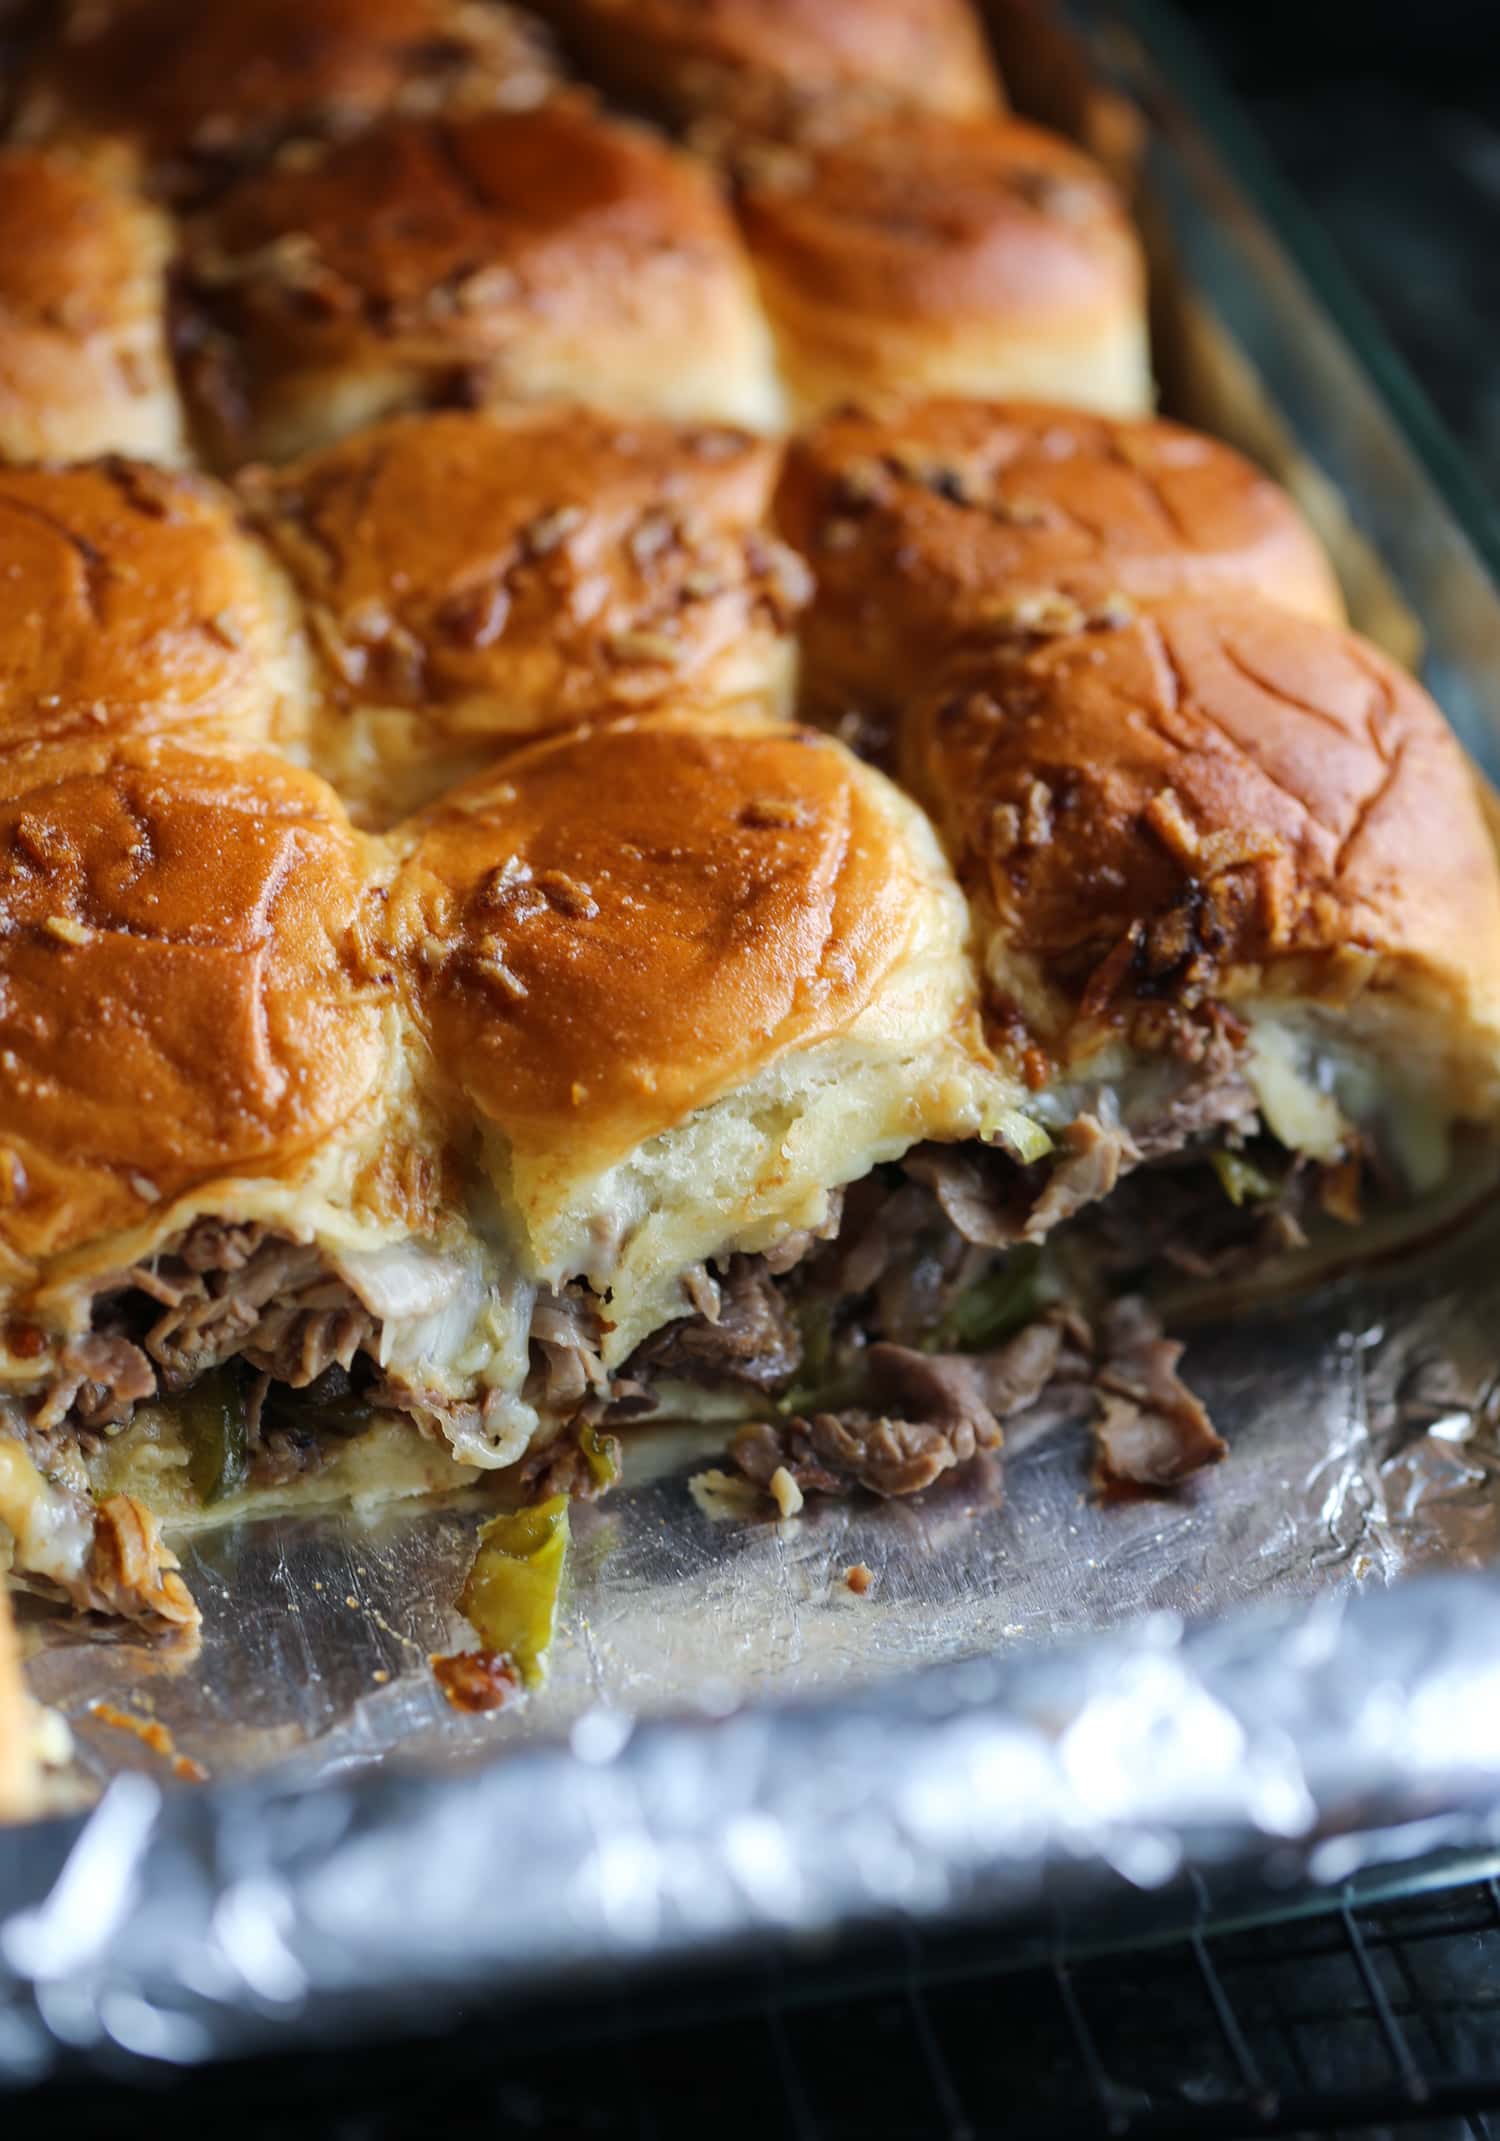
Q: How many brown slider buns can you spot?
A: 11